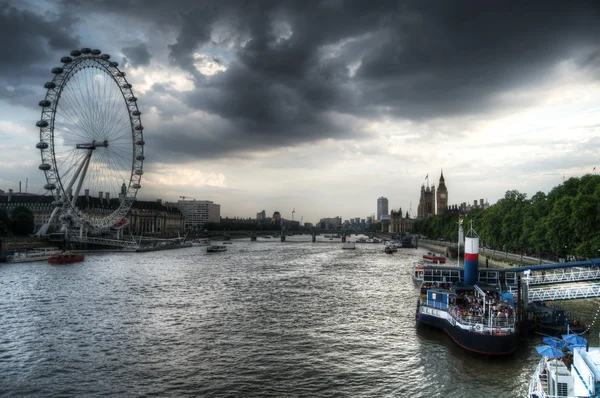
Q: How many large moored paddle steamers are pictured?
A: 1